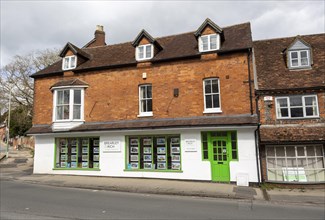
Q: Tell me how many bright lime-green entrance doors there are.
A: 1